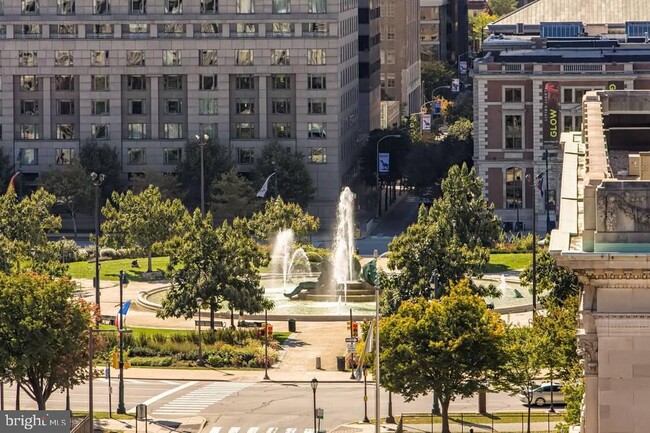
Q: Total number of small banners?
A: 5